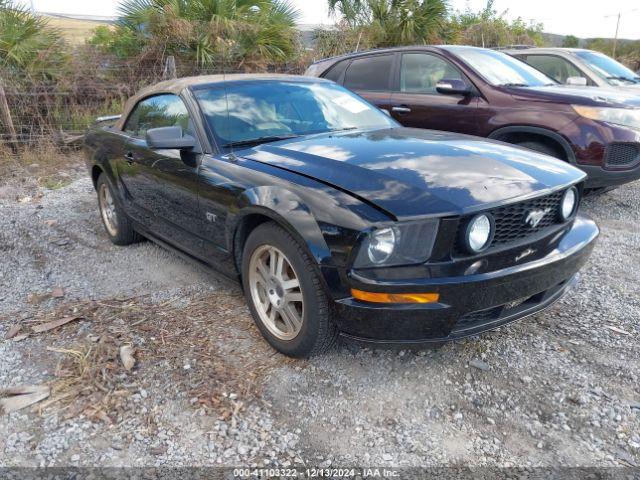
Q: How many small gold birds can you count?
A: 0